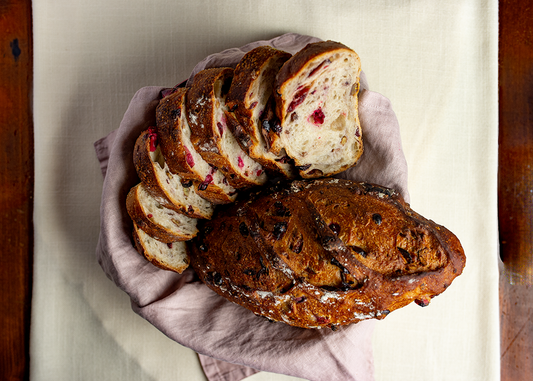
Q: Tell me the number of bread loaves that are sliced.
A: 1